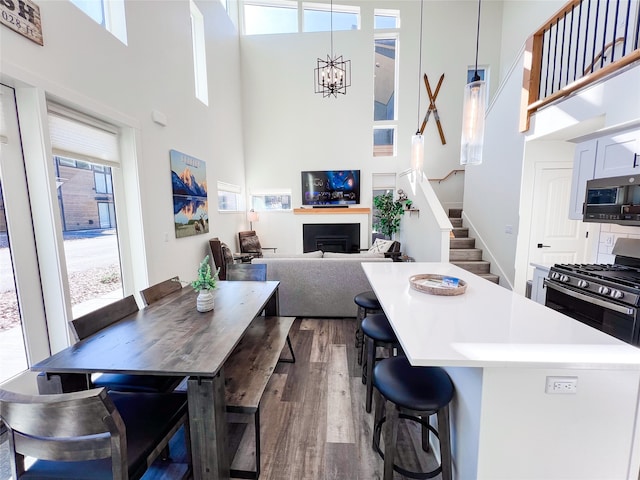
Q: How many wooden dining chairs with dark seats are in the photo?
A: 4